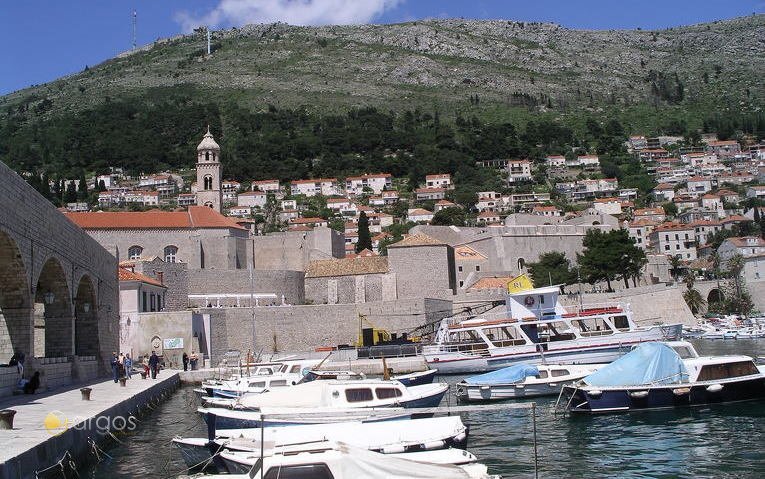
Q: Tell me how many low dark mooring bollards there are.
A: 4